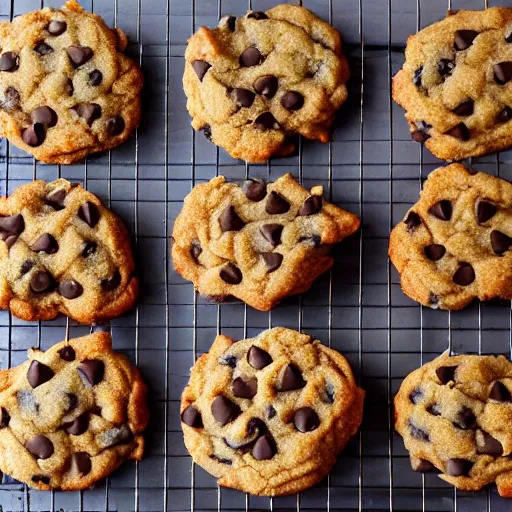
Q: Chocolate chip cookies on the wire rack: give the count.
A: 9